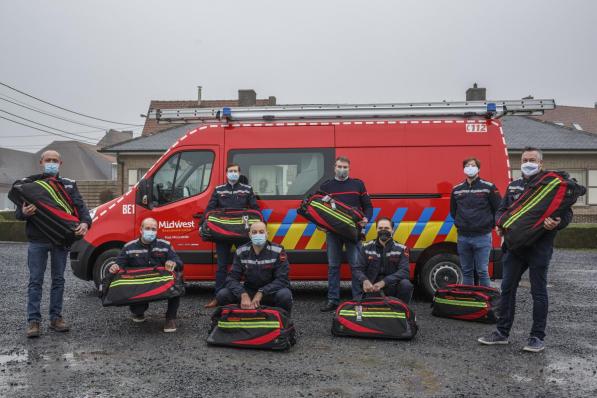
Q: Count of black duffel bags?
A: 8